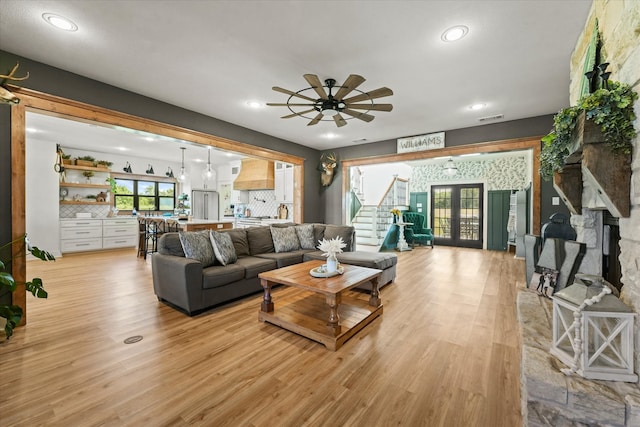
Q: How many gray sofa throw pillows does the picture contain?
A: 4